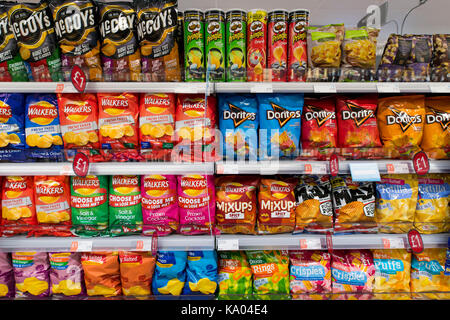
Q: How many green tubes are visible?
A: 3